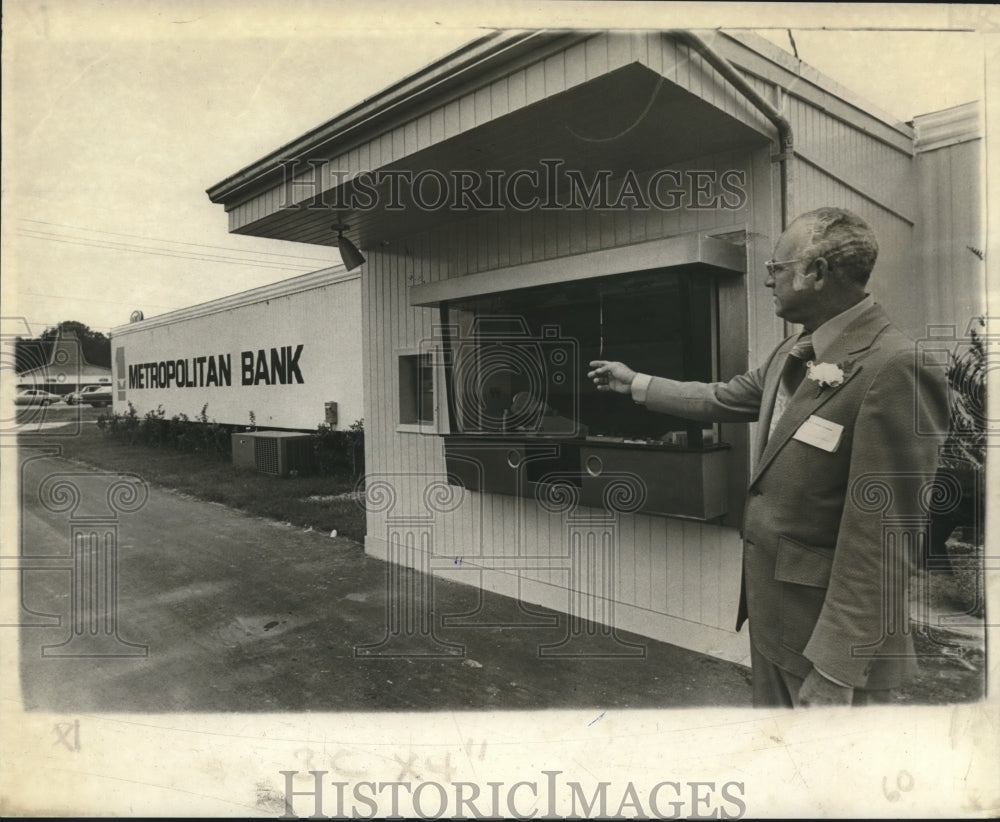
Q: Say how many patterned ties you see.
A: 1